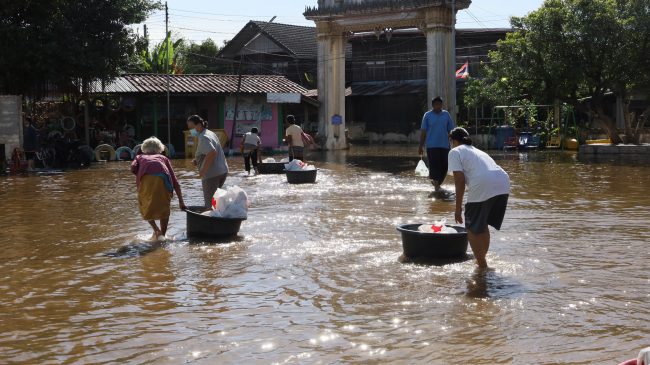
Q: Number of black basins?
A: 4